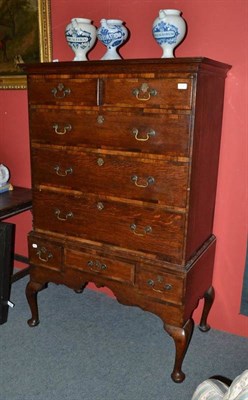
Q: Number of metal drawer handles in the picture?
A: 11